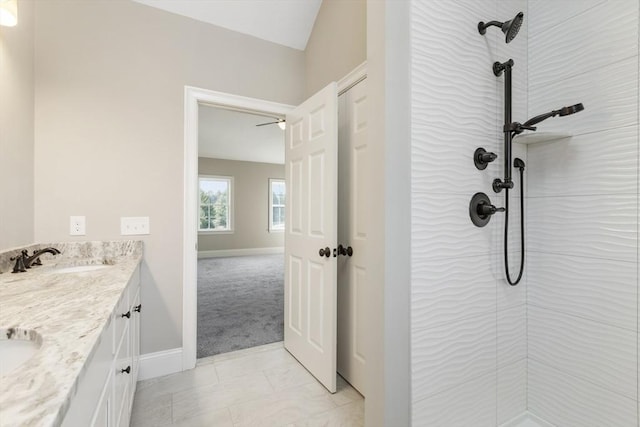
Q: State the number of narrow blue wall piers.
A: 0